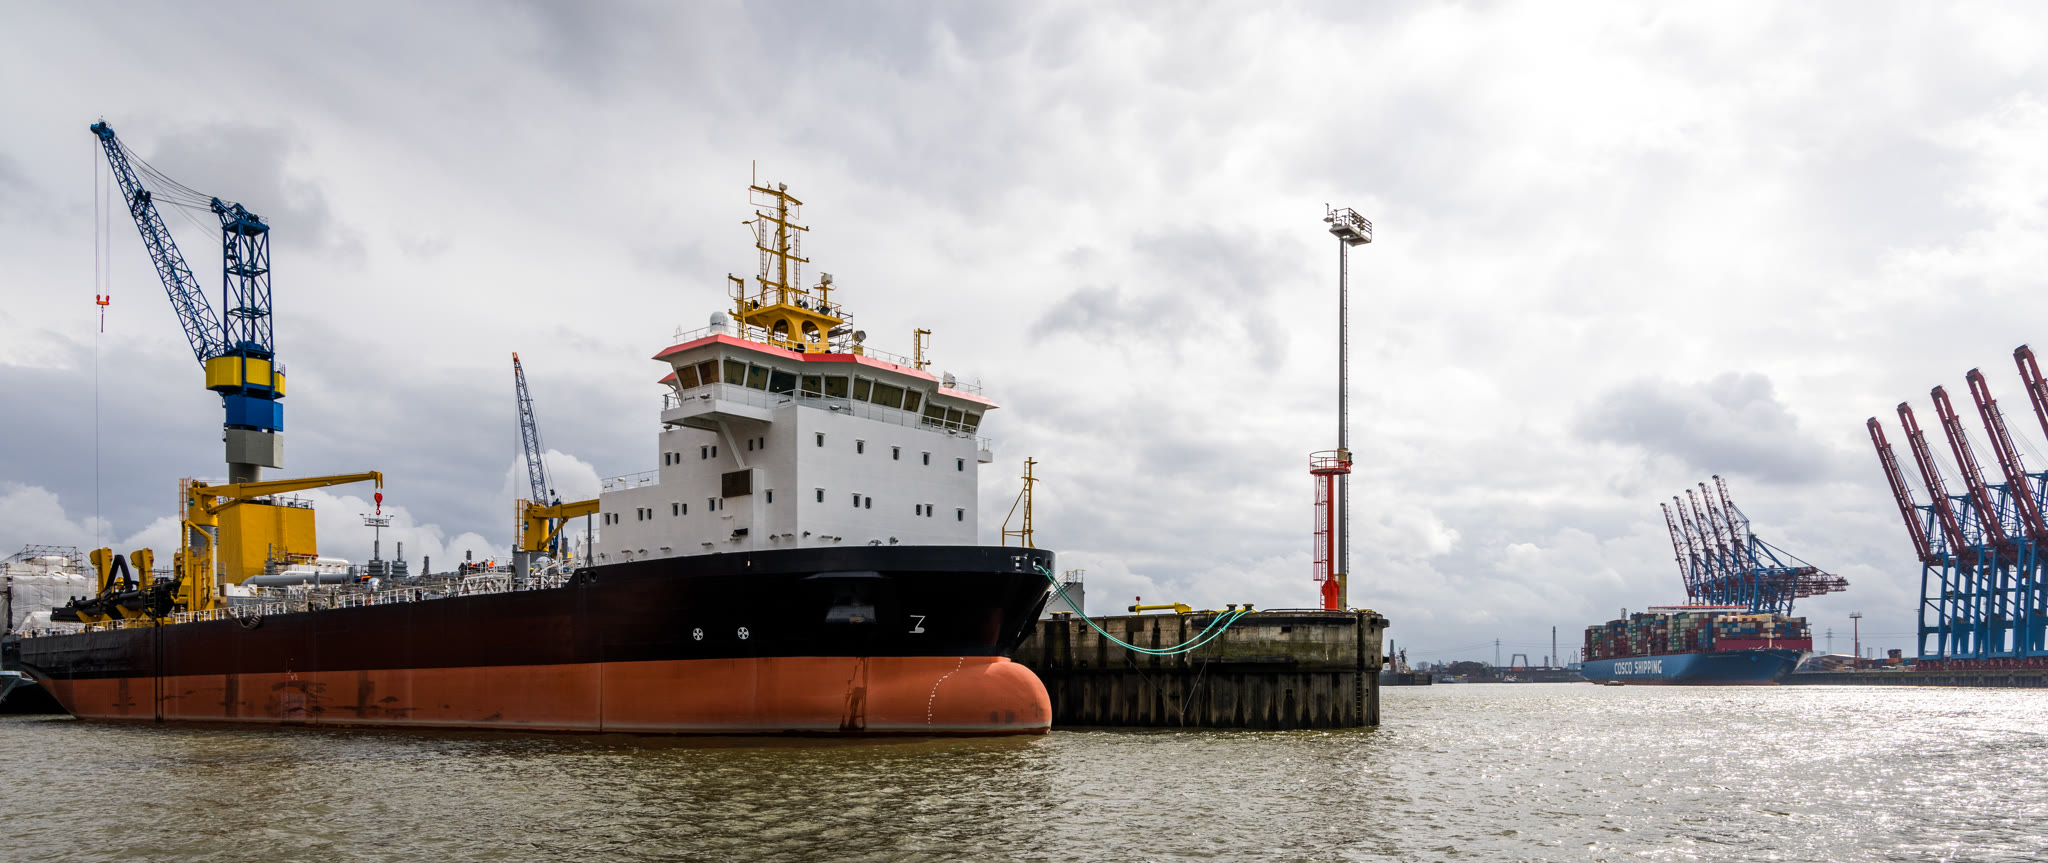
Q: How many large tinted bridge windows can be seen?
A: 13